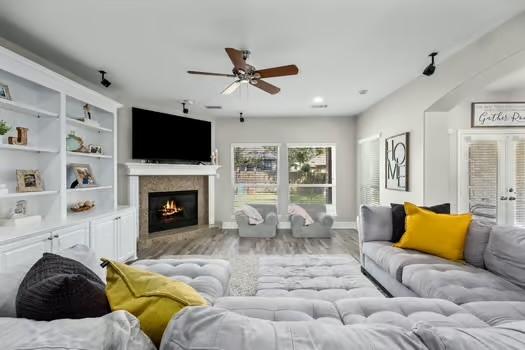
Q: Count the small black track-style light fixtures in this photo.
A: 4